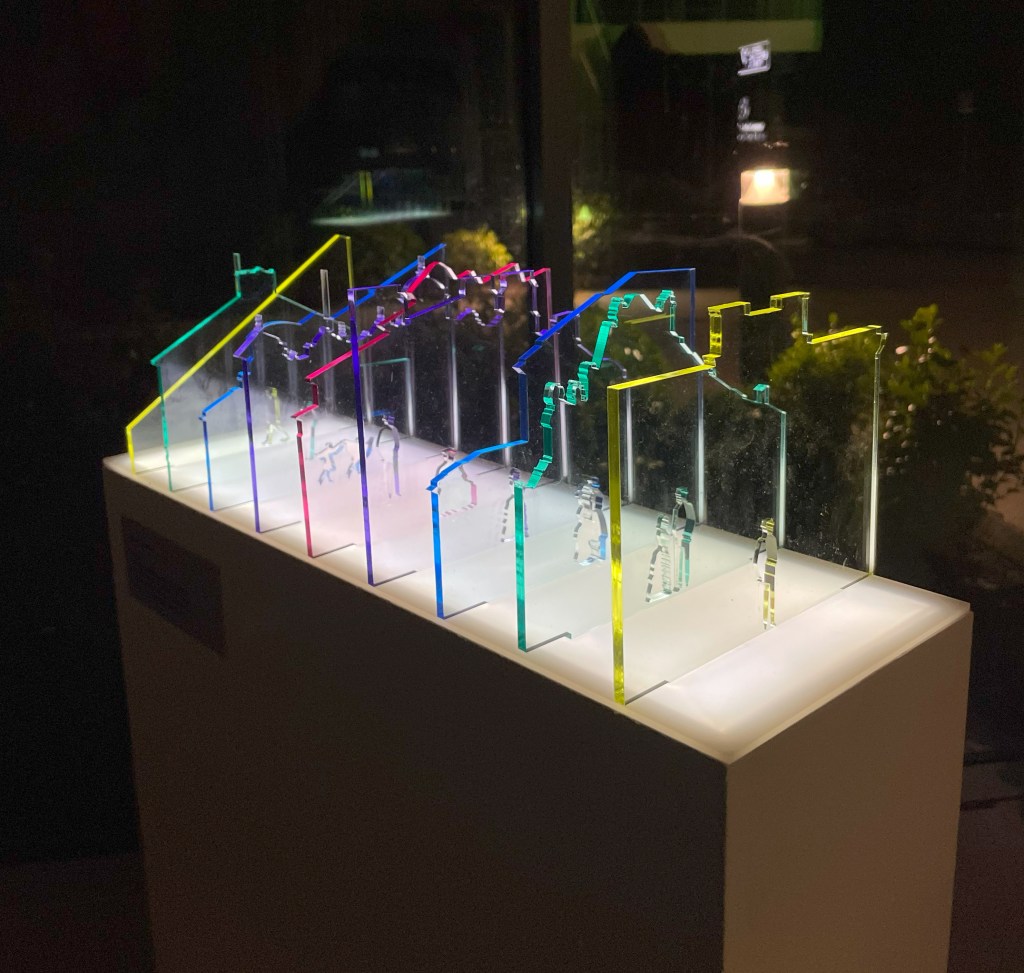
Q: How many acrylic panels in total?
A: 9